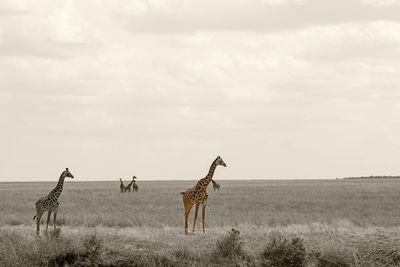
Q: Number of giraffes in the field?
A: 6